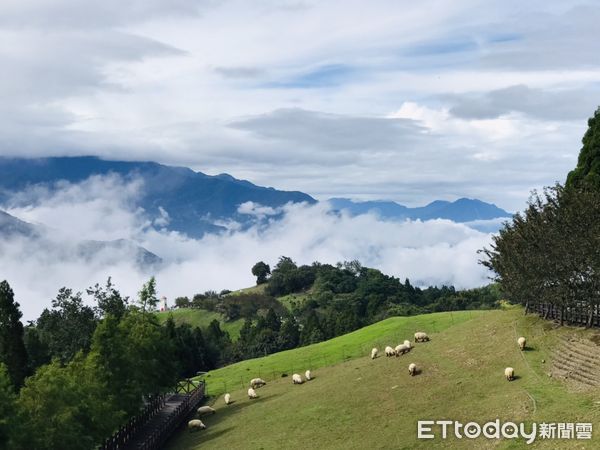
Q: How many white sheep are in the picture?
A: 15